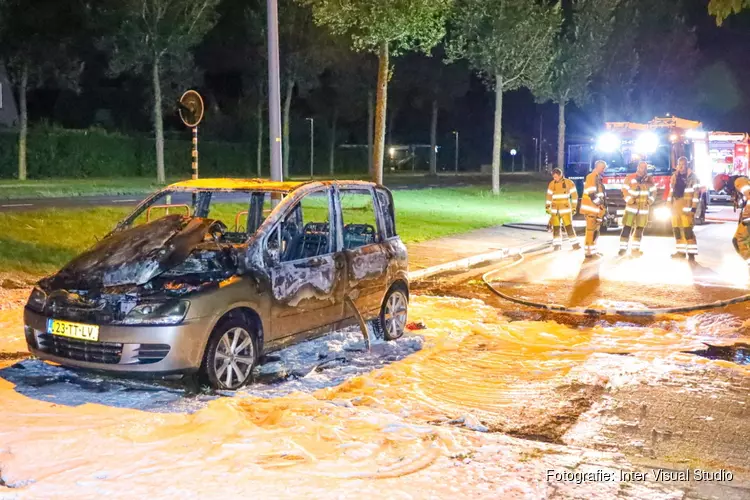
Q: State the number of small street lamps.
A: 3